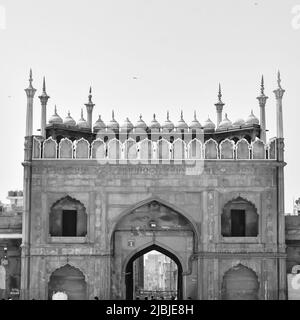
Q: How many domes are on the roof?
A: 15